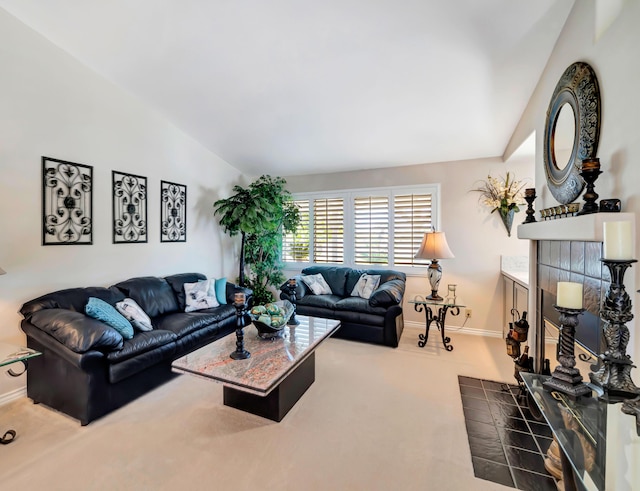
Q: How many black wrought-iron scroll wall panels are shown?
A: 3